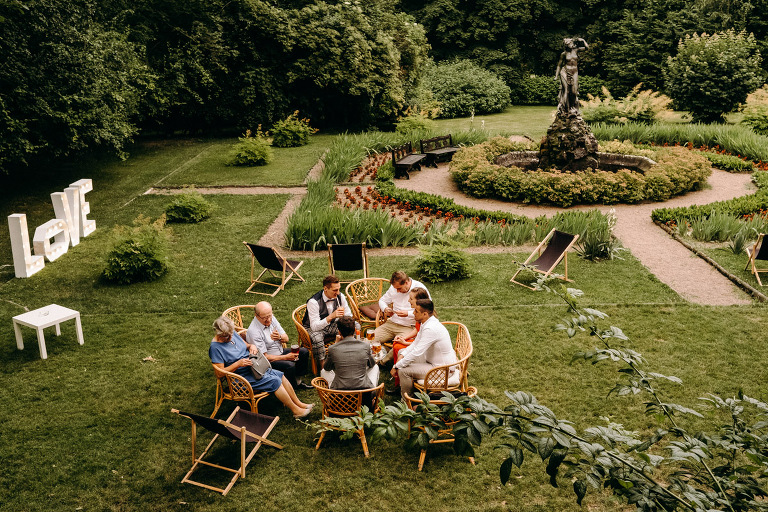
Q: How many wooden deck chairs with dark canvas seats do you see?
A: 5